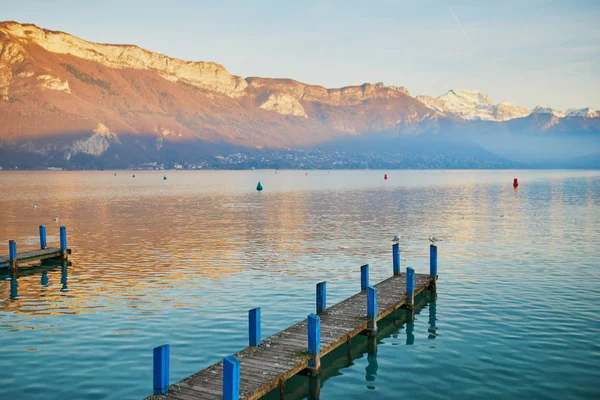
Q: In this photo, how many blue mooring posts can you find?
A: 13